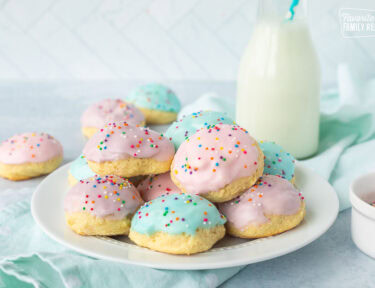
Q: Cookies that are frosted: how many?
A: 12